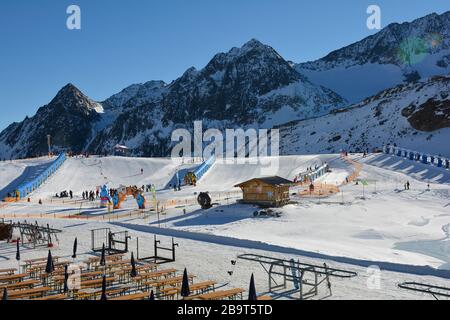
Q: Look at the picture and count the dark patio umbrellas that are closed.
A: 11